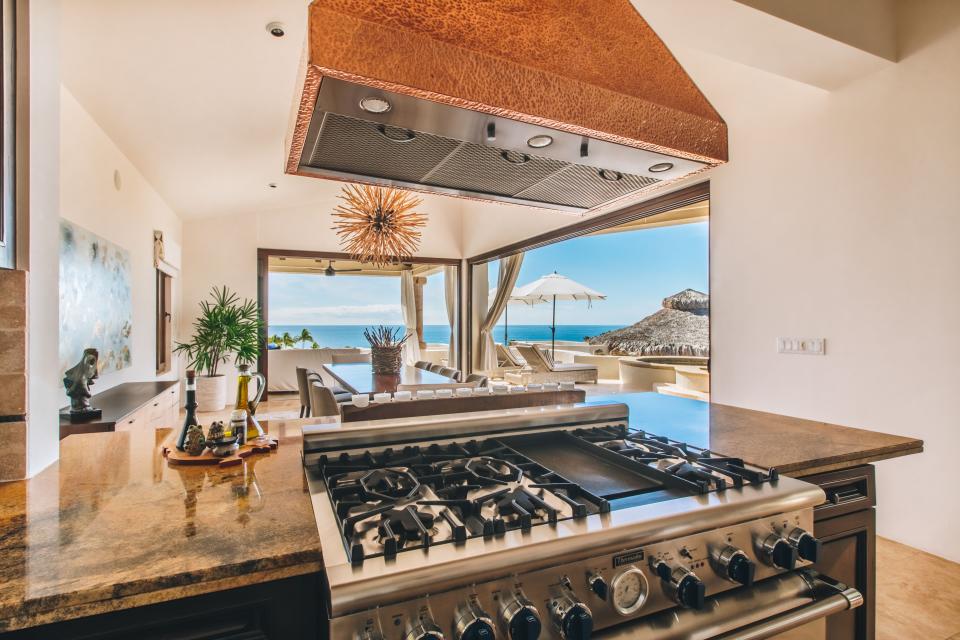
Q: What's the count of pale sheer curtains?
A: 3